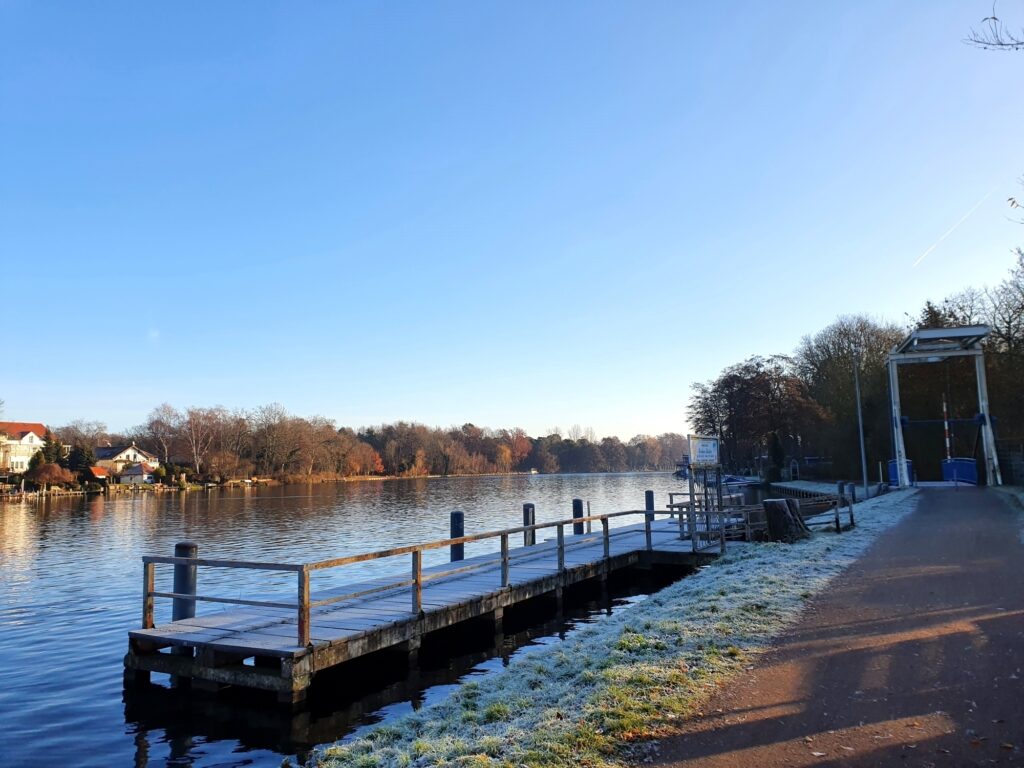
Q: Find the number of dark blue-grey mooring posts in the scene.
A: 5